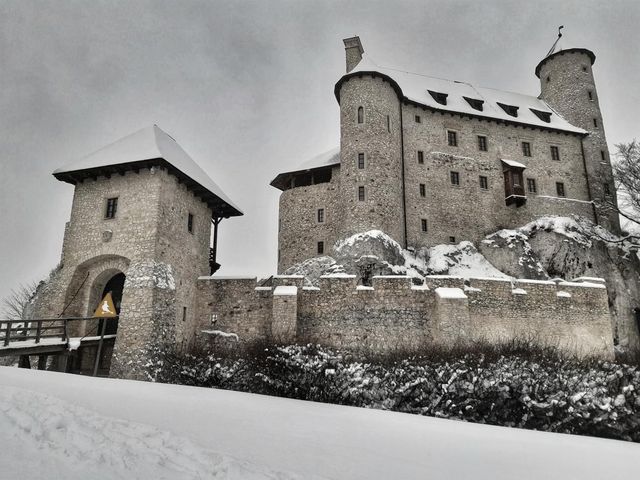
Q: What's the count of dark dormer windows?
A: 4